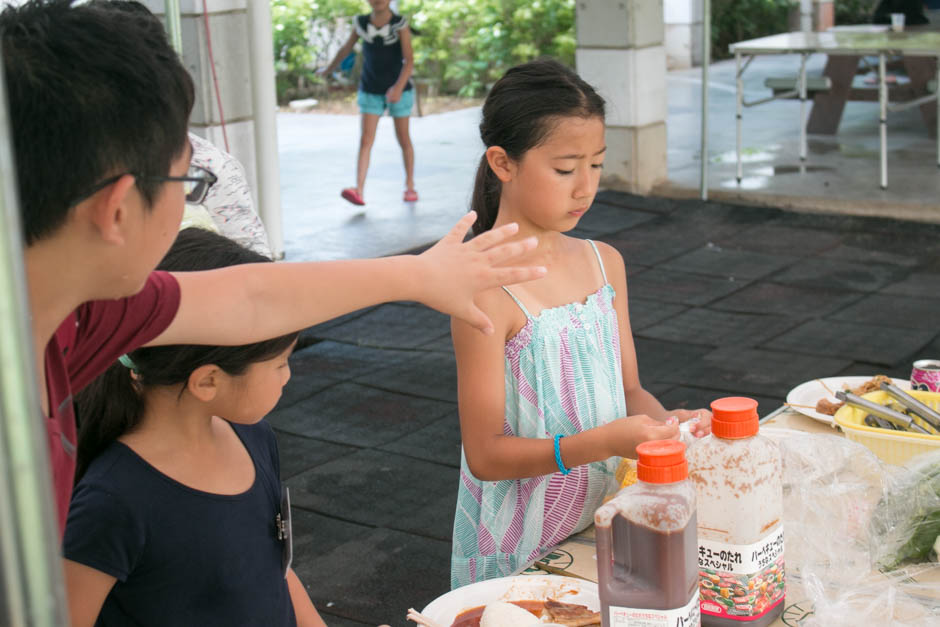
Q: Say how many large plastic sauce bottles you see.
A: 2